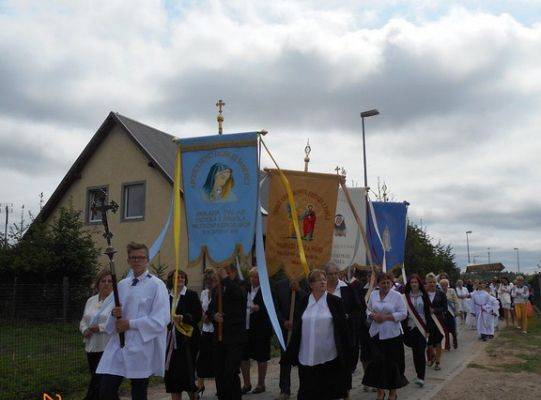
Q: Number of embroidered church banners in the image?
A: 4